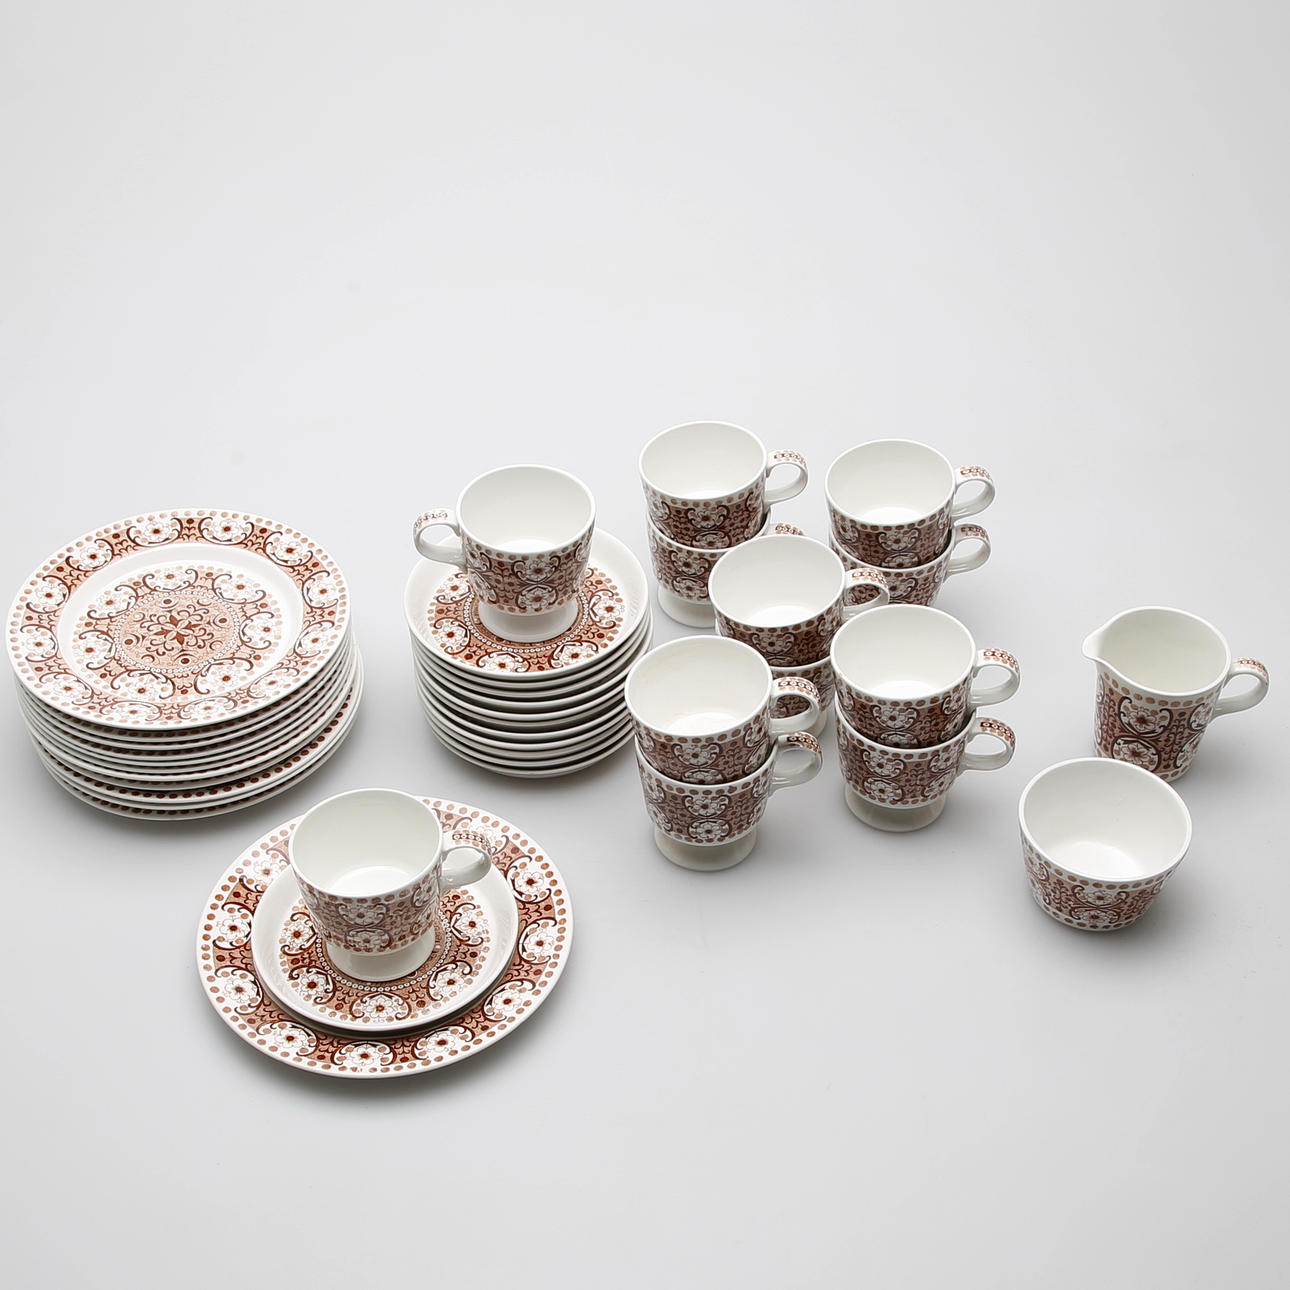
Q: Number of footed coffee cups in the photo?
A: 12